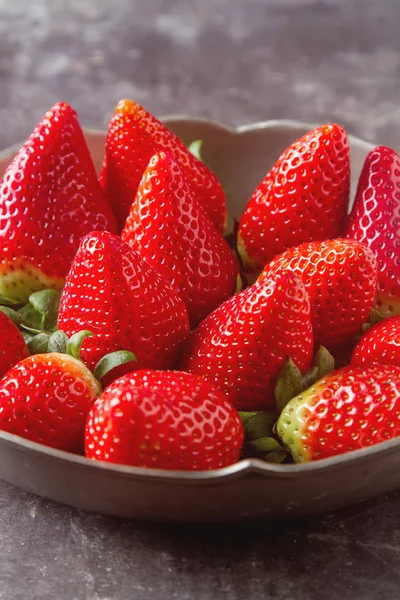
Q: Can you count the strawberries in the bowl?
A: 13